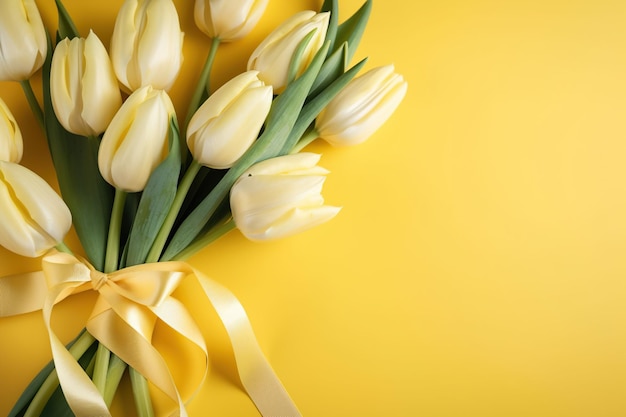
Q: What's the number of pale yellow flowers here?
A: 11